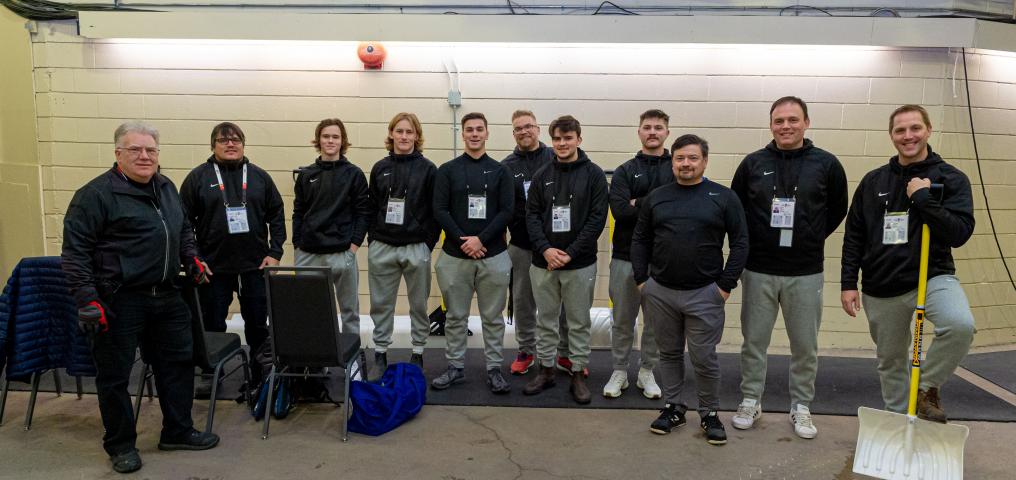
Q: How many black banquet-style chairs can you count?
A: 3